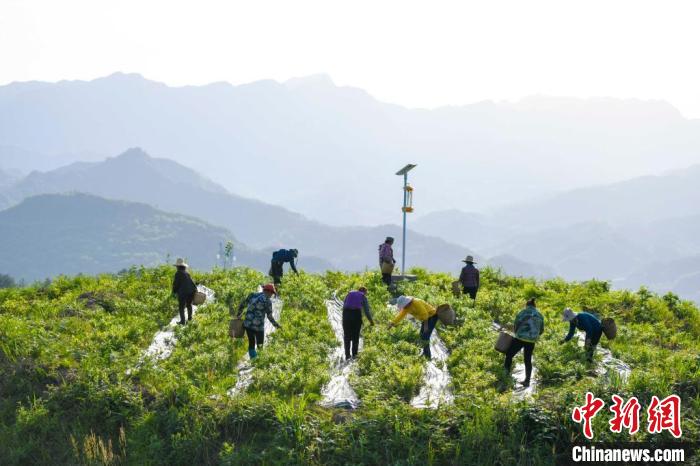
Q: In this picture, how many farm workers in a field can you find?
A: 9